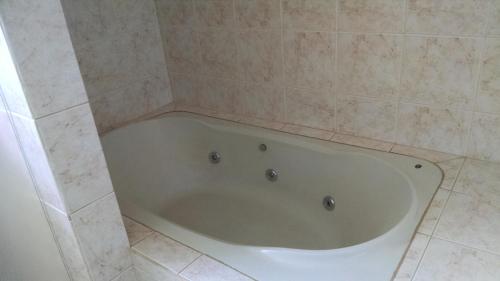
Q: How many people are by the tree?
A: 0